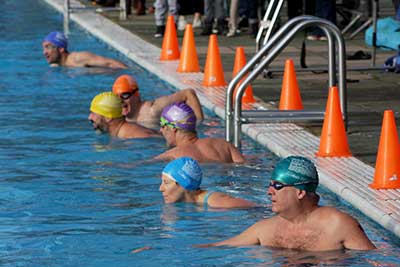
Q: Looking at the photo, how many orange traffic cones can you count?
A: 7